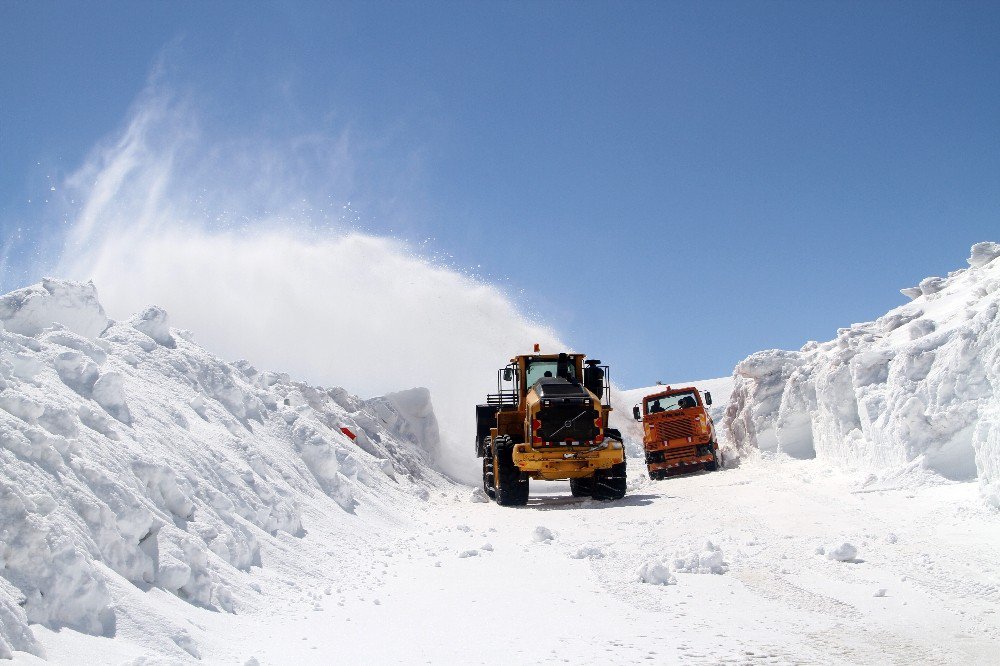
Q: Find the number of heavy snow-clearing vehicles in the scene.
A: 2